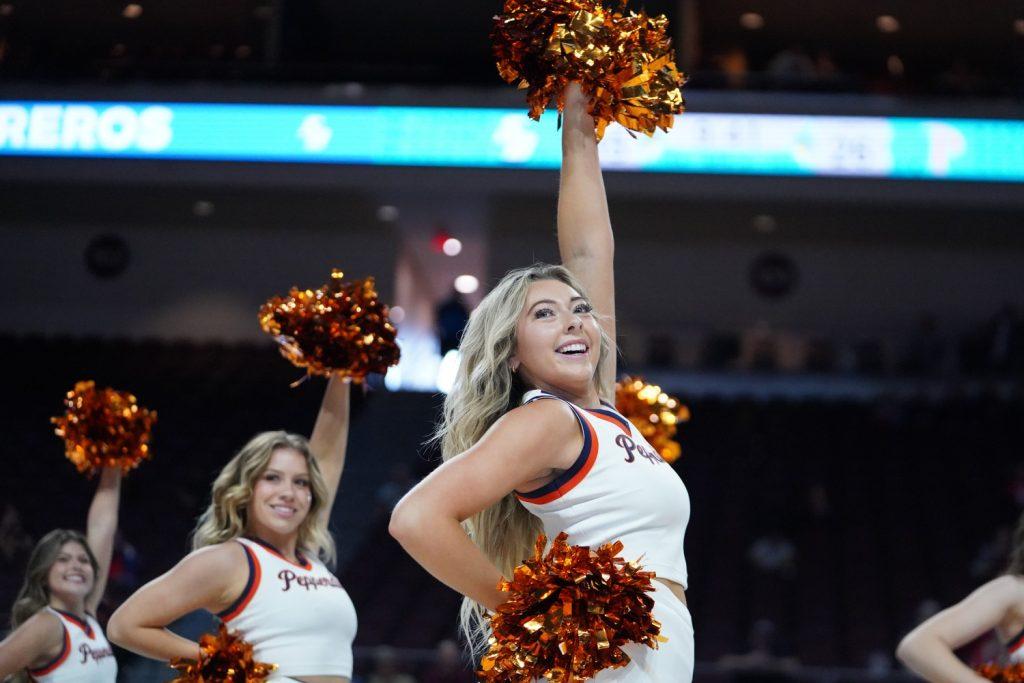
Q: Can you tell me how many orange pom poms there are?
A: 7